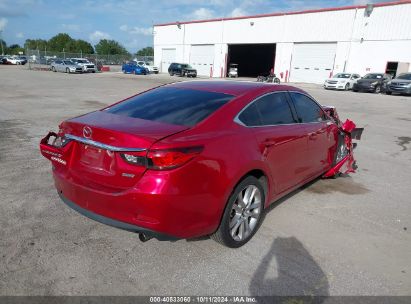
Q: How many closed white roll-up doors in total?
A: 3